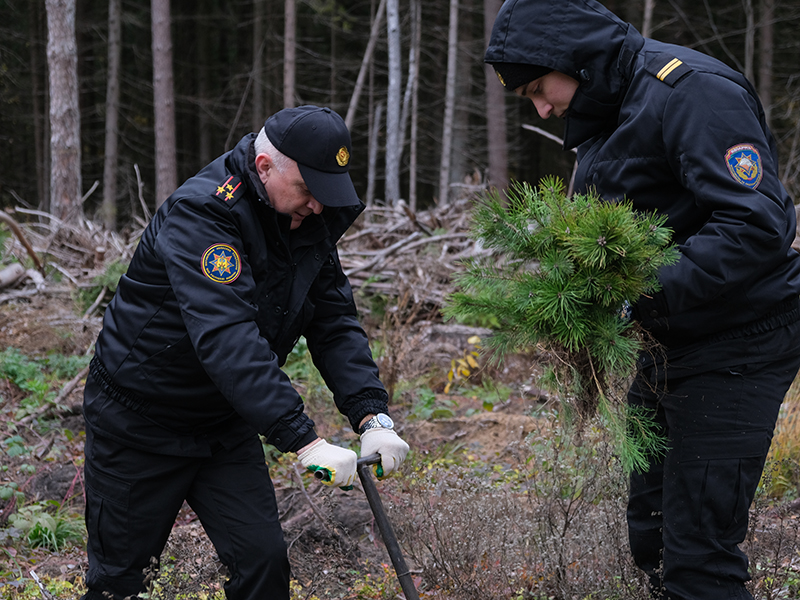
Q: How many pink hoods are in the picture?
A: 0